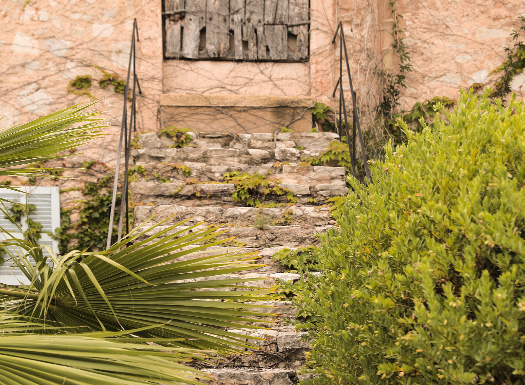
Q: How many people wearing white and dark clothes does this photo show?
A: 0